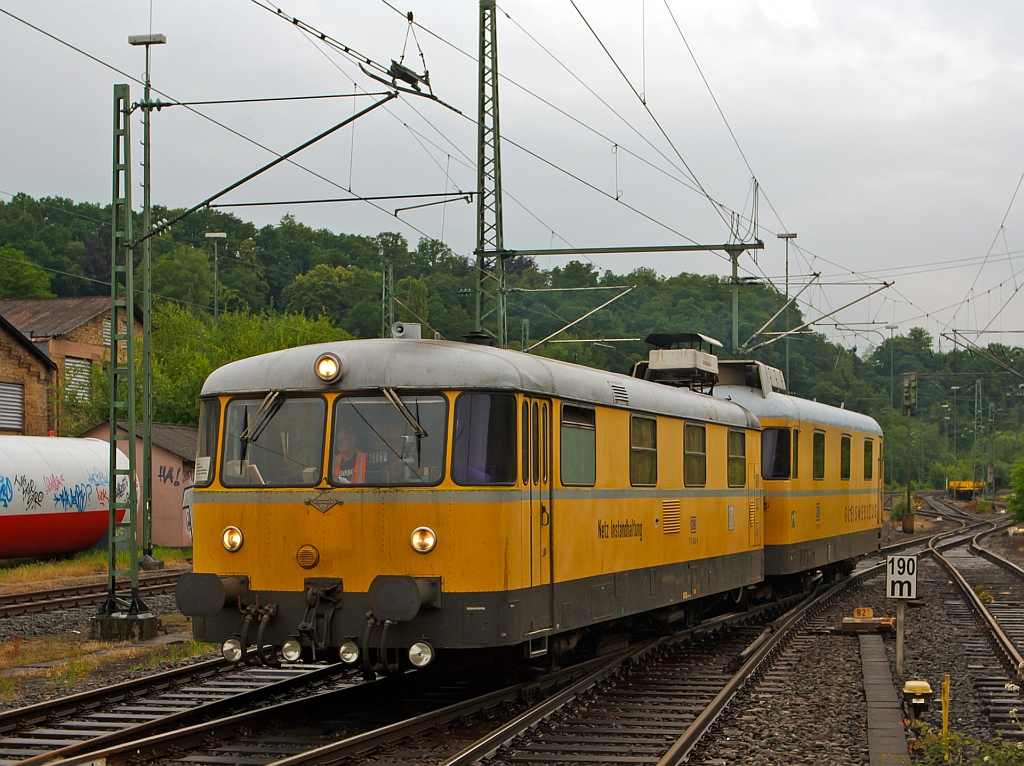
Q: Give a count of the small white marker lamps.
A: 4